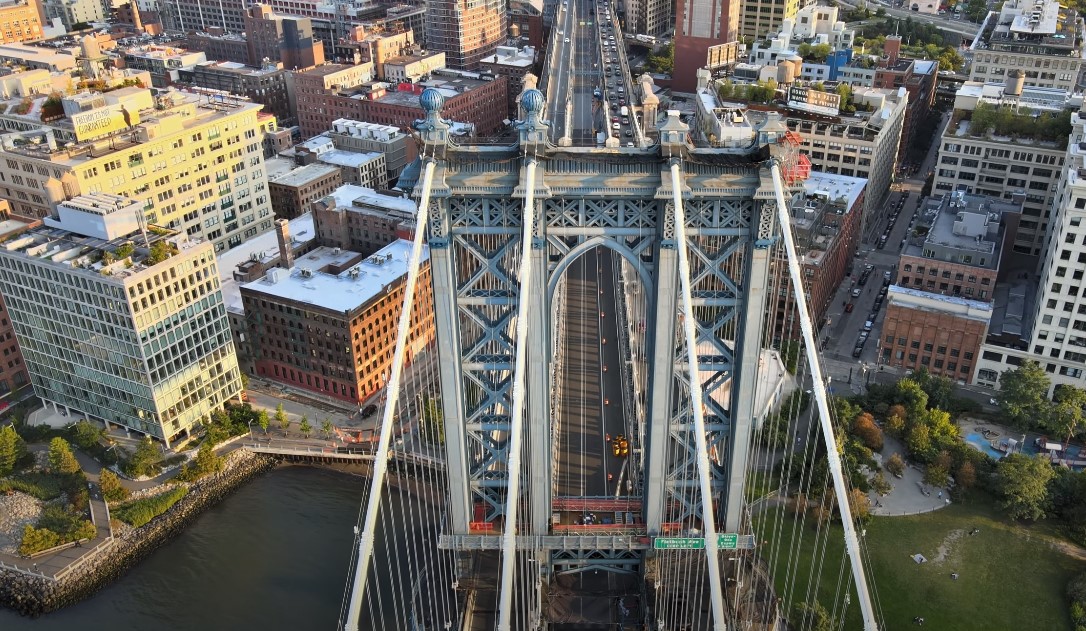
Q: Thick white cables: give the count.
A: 4